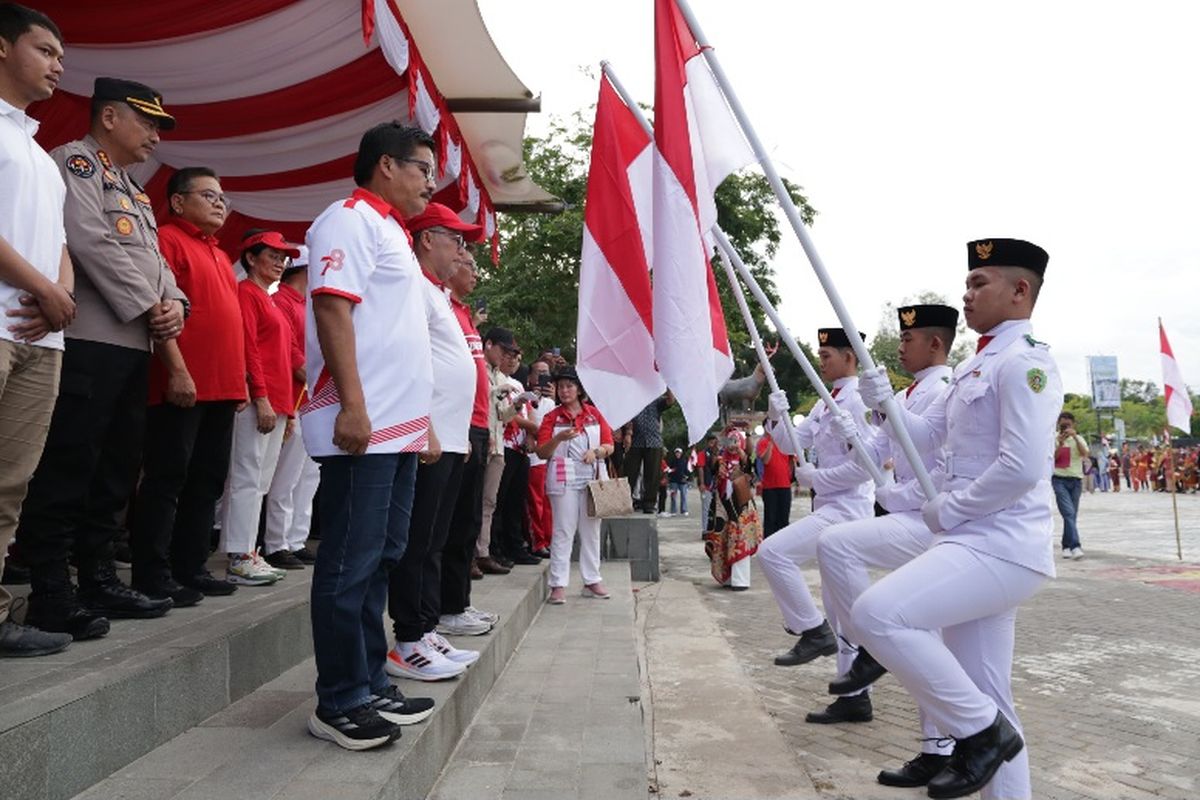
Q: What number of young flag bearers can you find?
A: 3